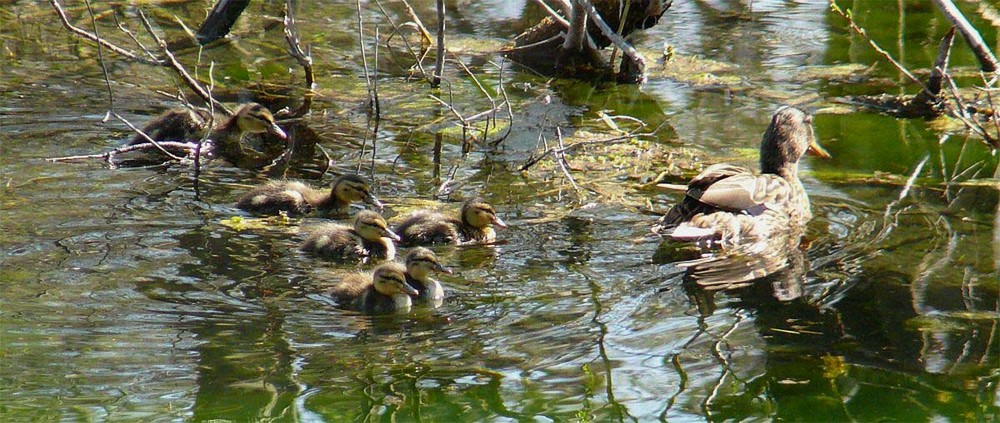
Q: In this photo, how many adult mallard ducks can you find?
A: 1